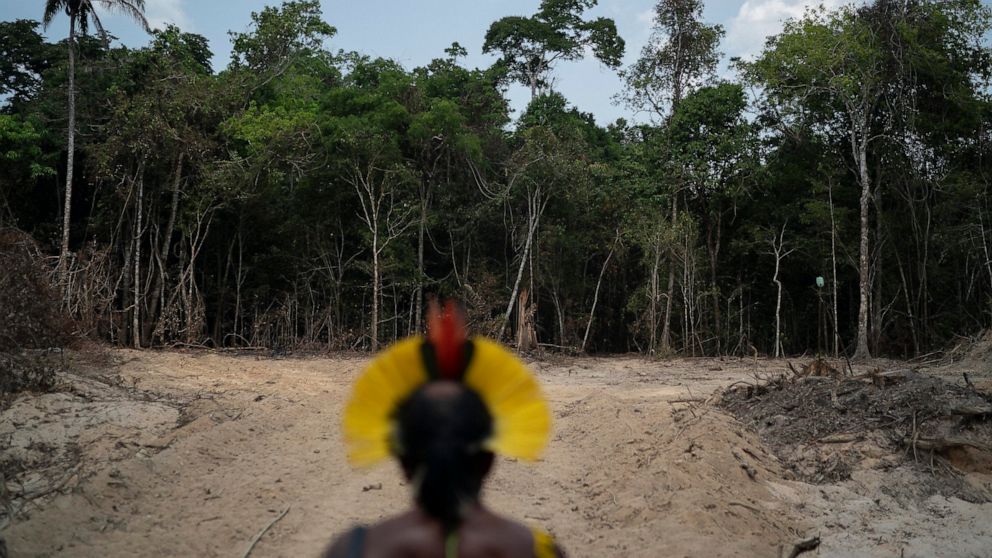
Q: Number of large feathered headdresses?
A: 1